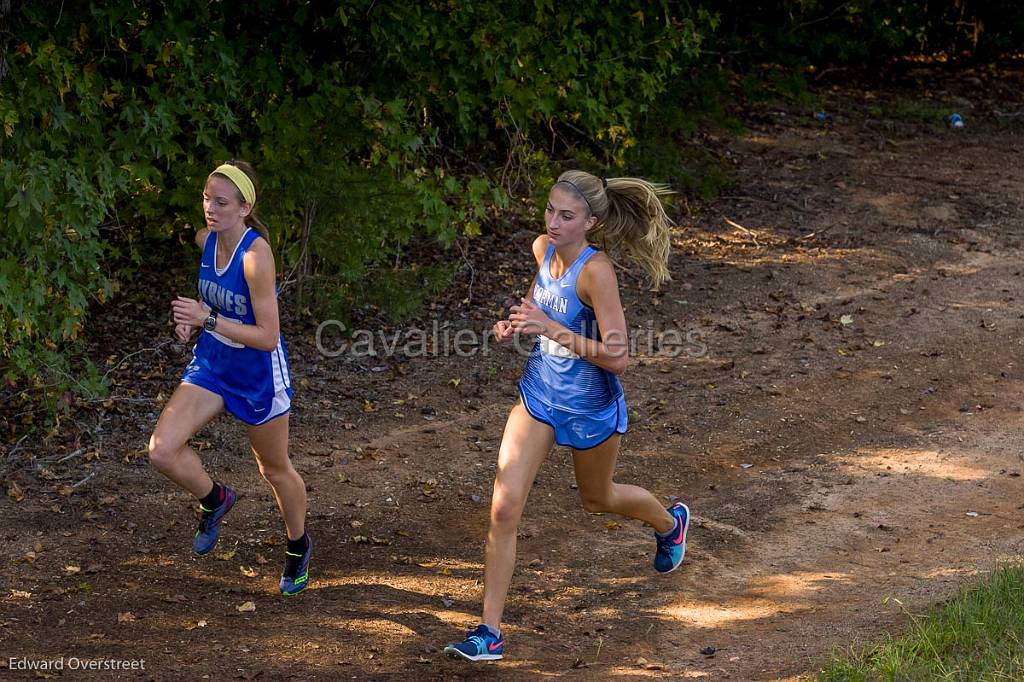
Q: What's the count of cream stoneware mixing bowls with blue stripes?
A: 0